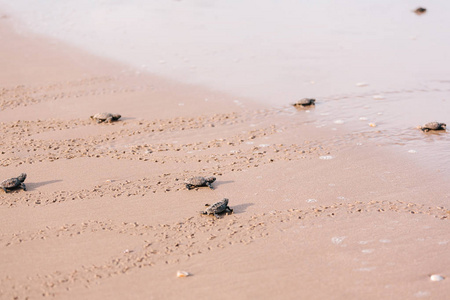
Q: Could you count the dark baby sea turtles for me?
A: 7